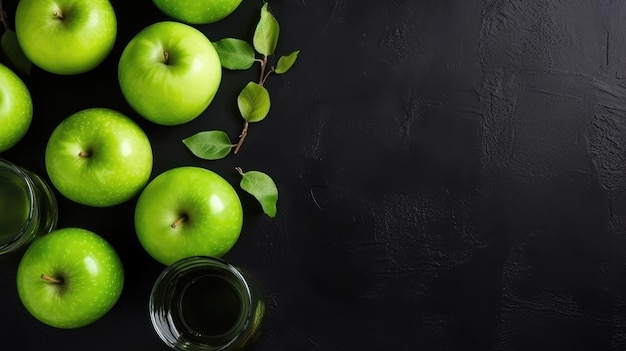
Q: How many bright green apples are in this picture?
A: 7